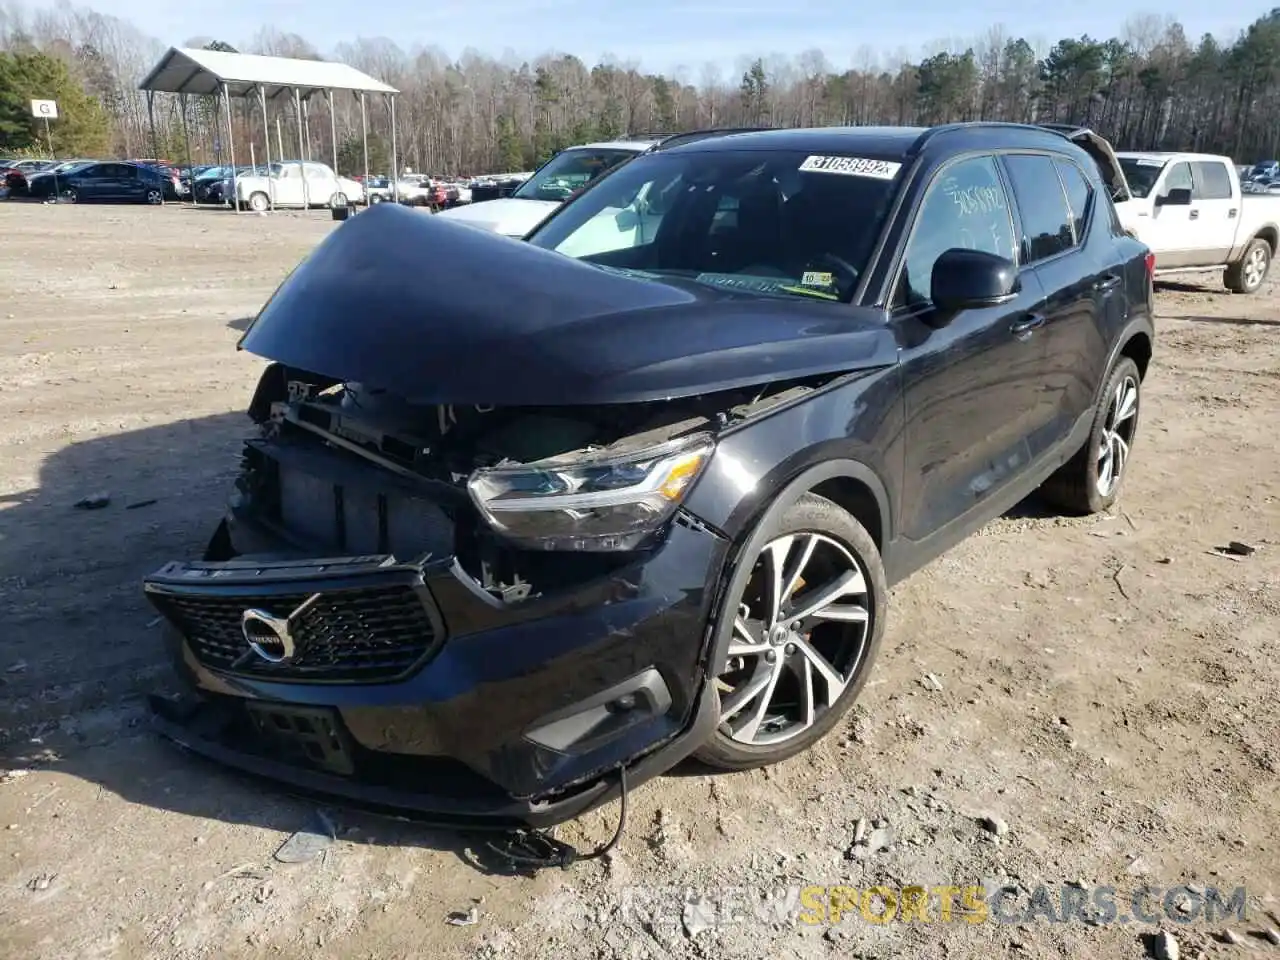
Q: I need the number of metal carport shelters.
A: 1